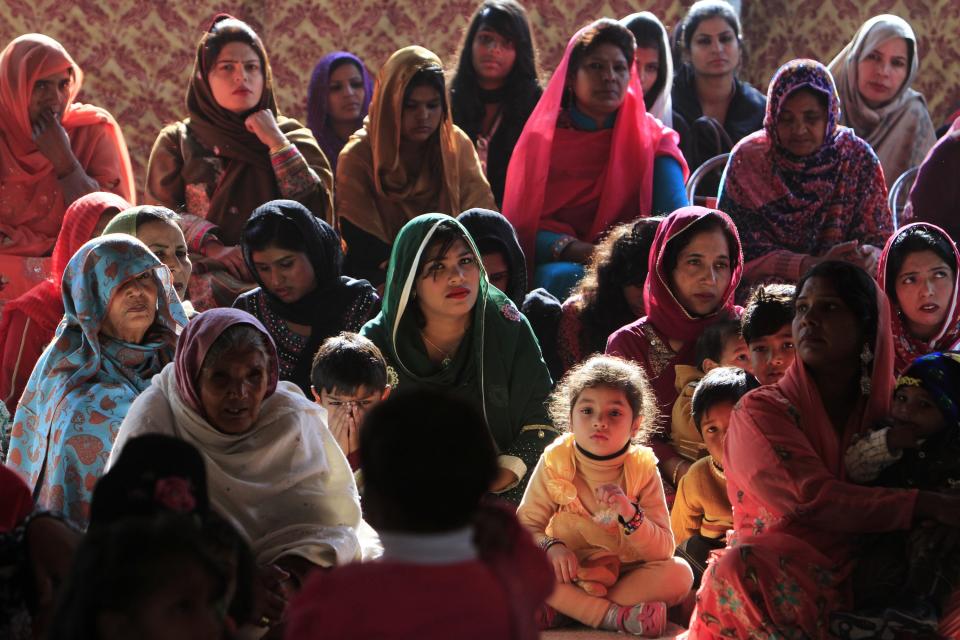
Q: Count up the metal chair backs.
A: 2